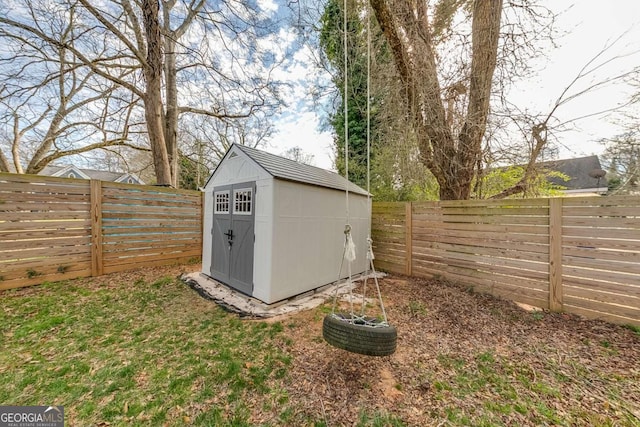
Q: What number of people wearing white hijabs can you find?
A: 0